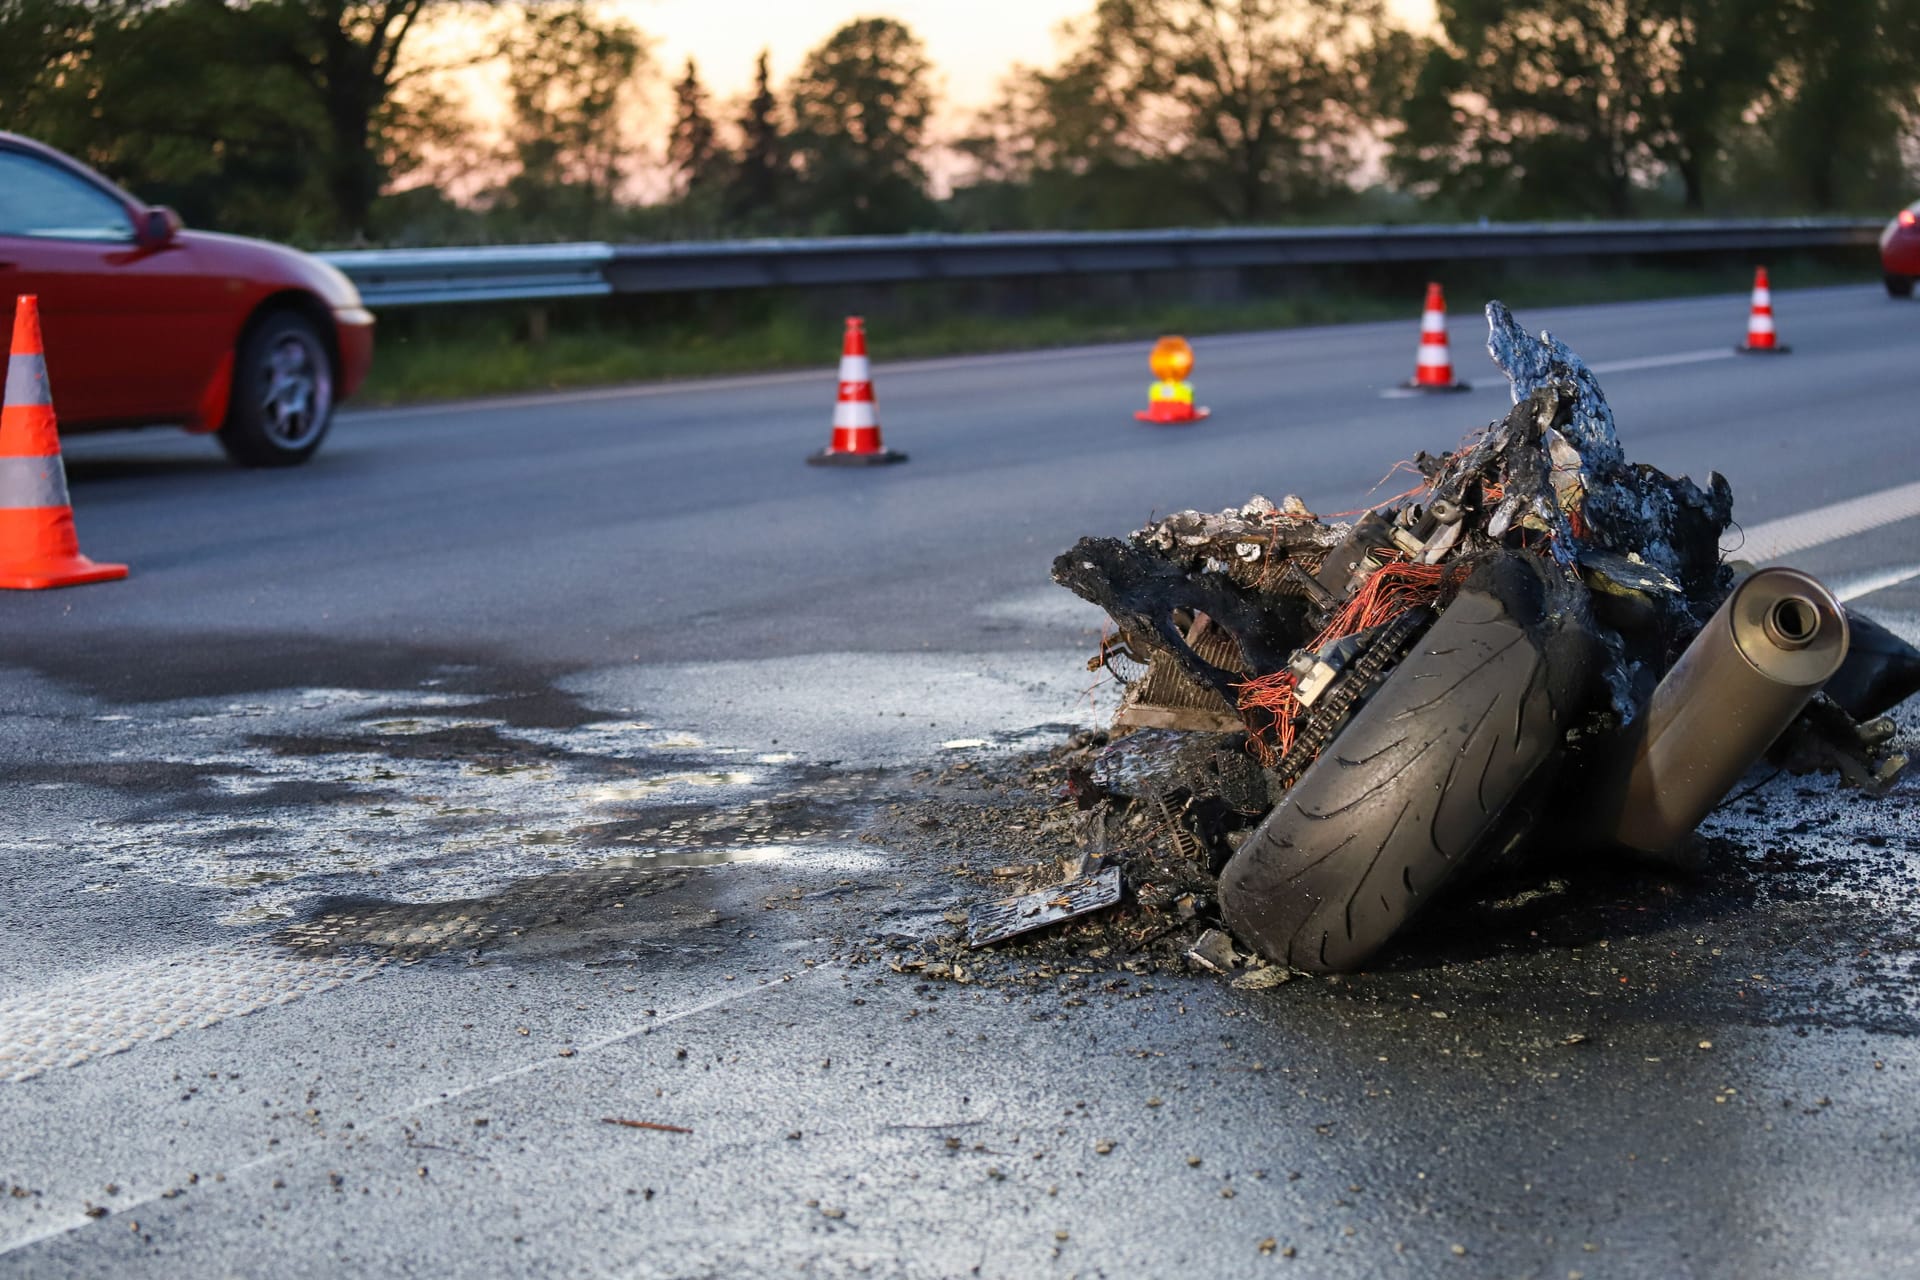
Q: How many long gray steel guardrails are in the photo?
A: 1